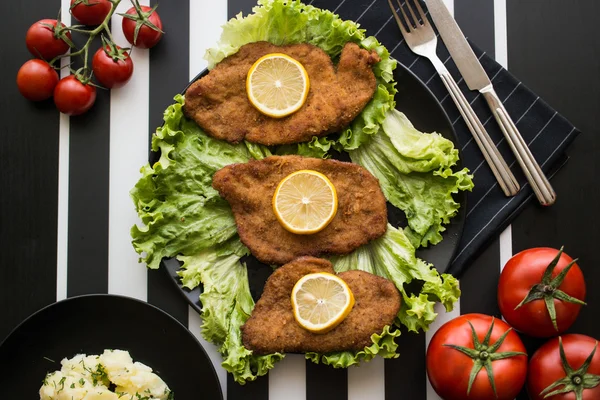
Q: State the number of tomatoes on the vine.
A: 6